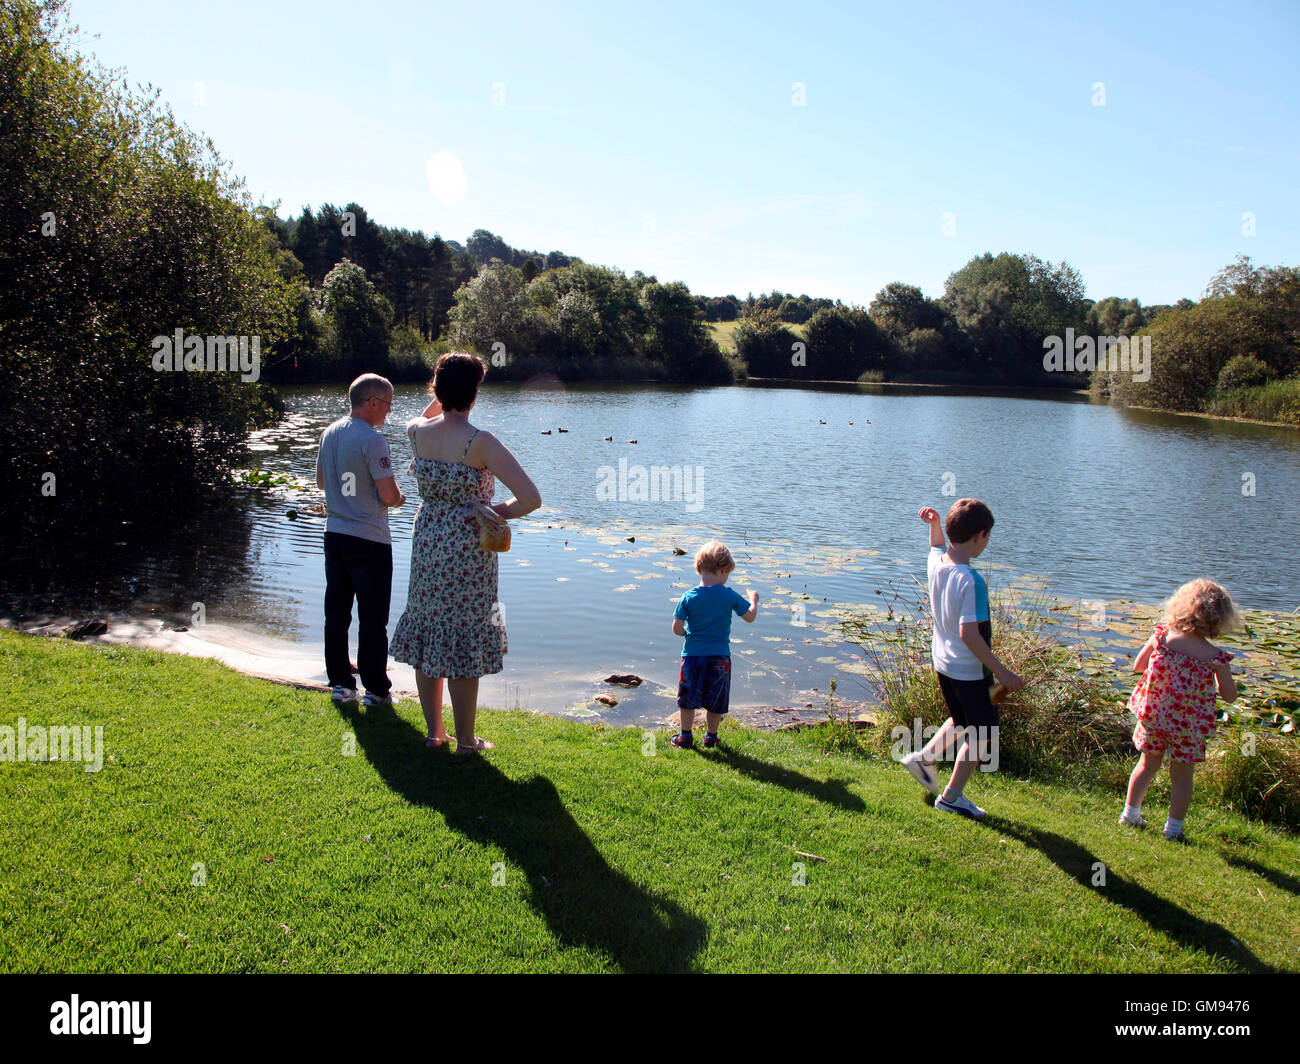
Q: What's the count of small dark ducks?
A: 7